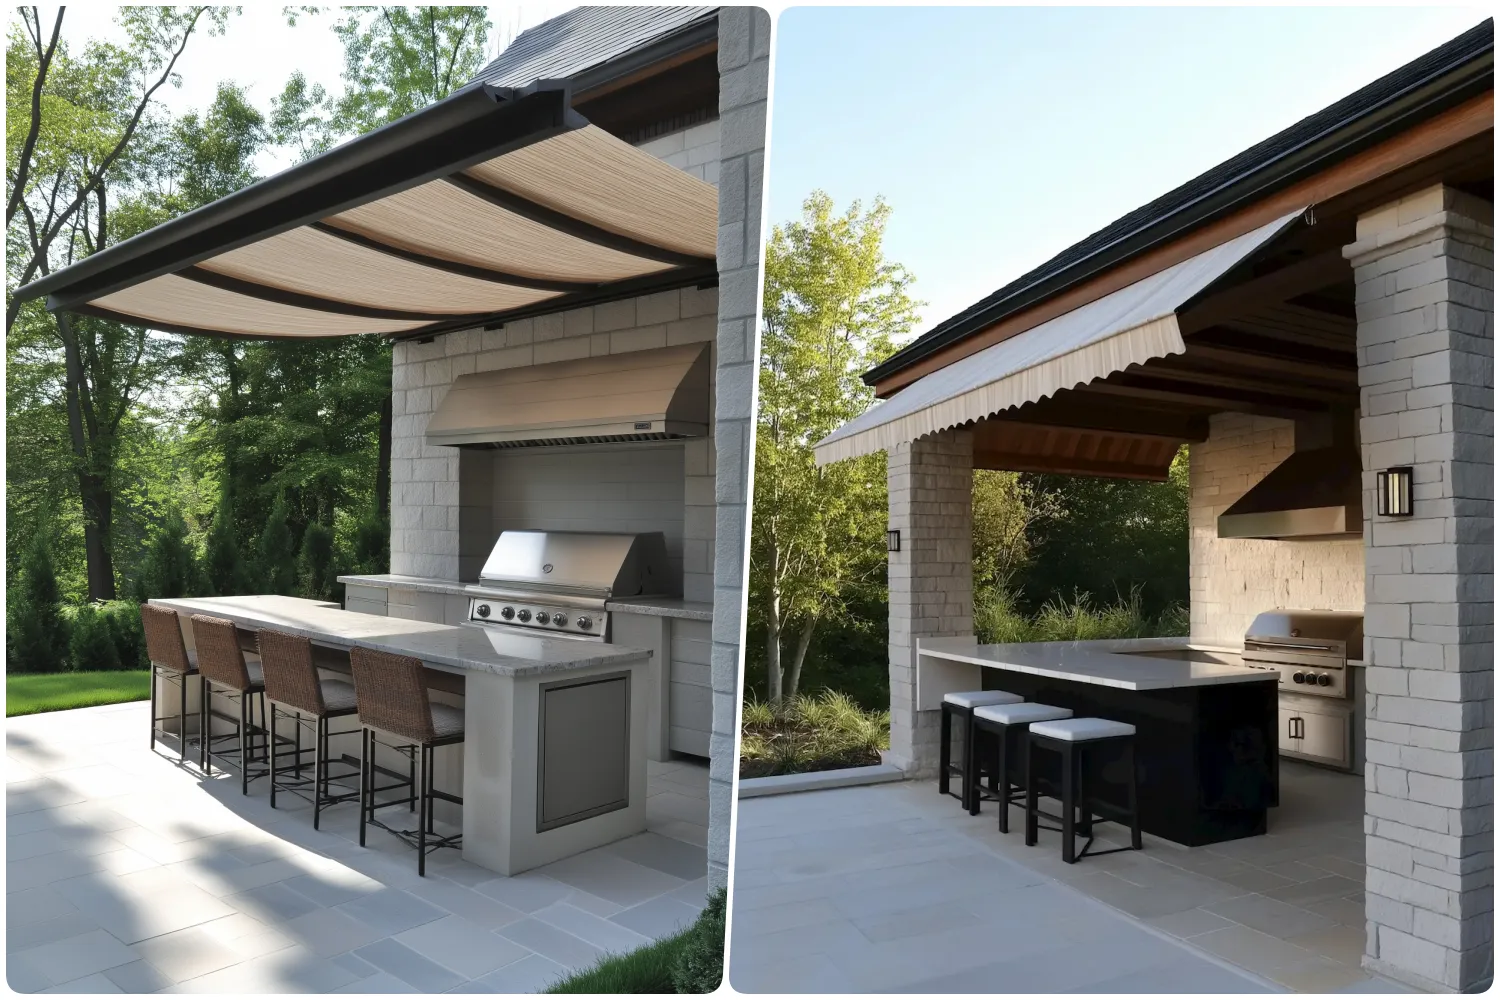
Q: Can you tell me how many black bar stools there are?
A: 3